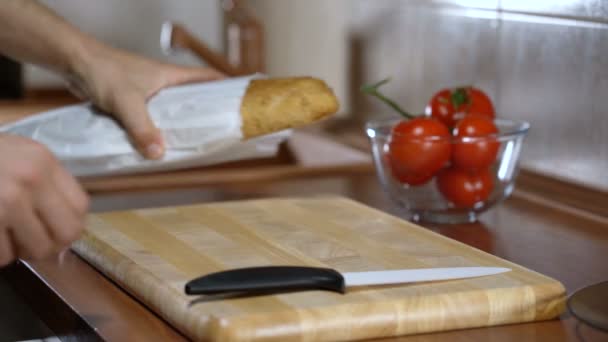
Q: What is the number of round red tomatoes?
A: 4